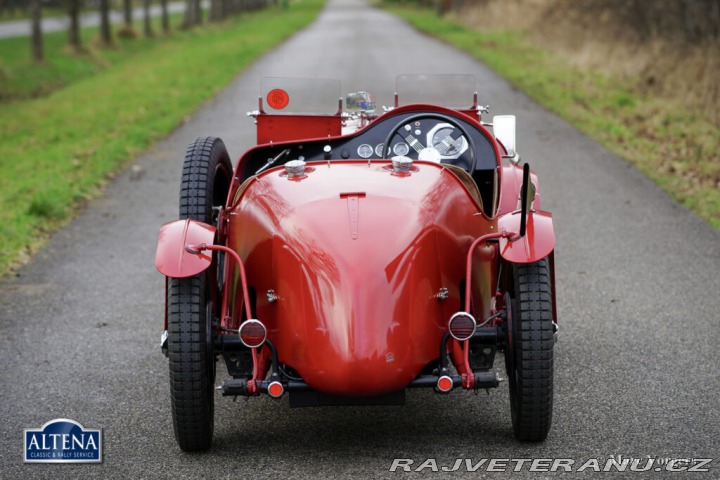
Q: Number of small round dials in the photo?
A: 3